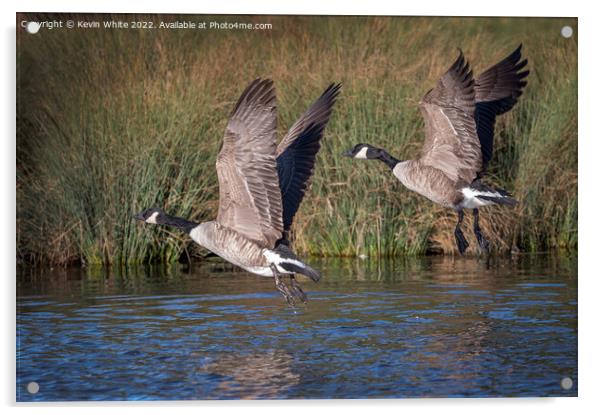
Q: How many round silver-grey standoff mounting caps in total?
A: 4